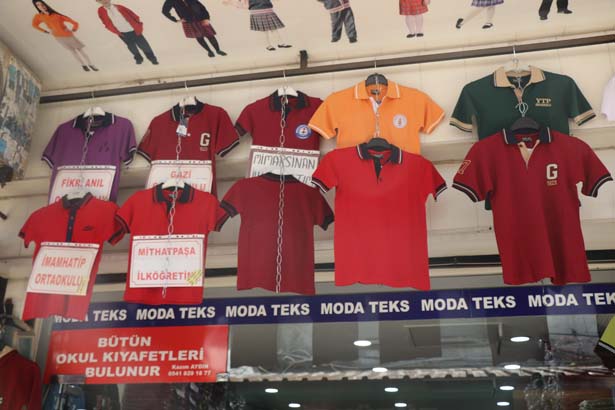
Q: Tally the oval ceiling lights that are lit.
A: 10